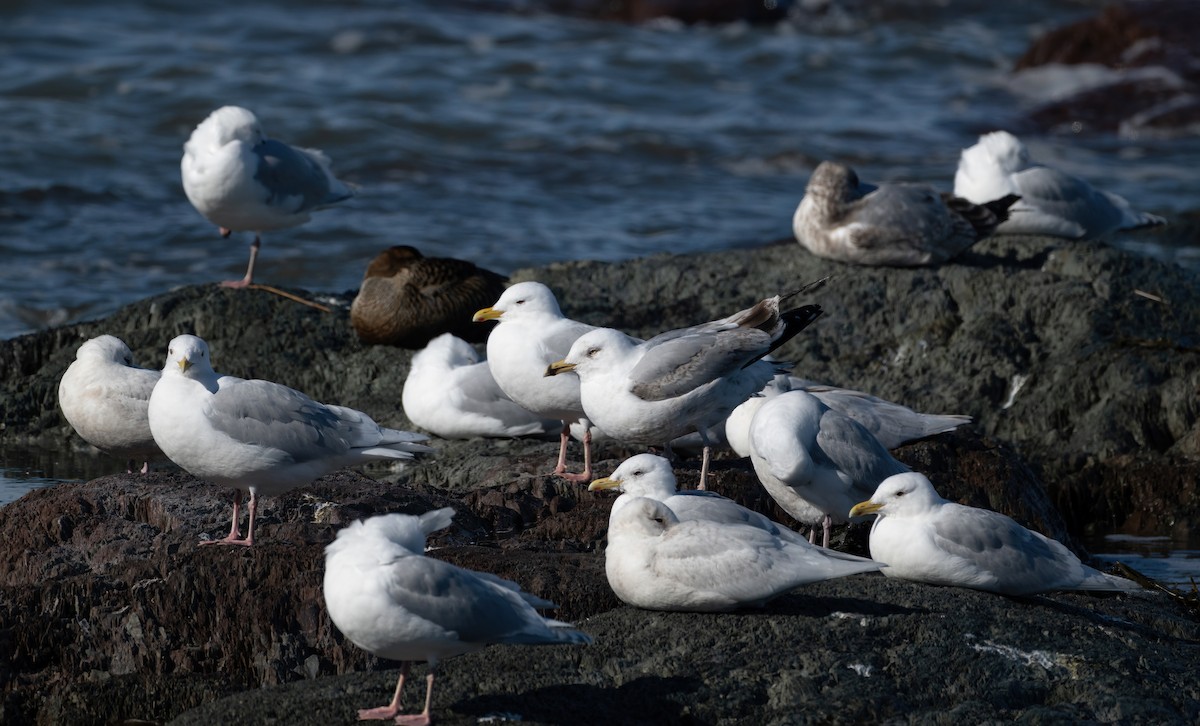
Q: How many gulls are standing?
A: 7